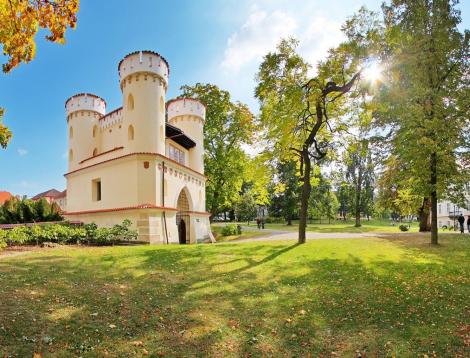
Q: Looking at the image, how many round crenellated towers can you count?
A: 3